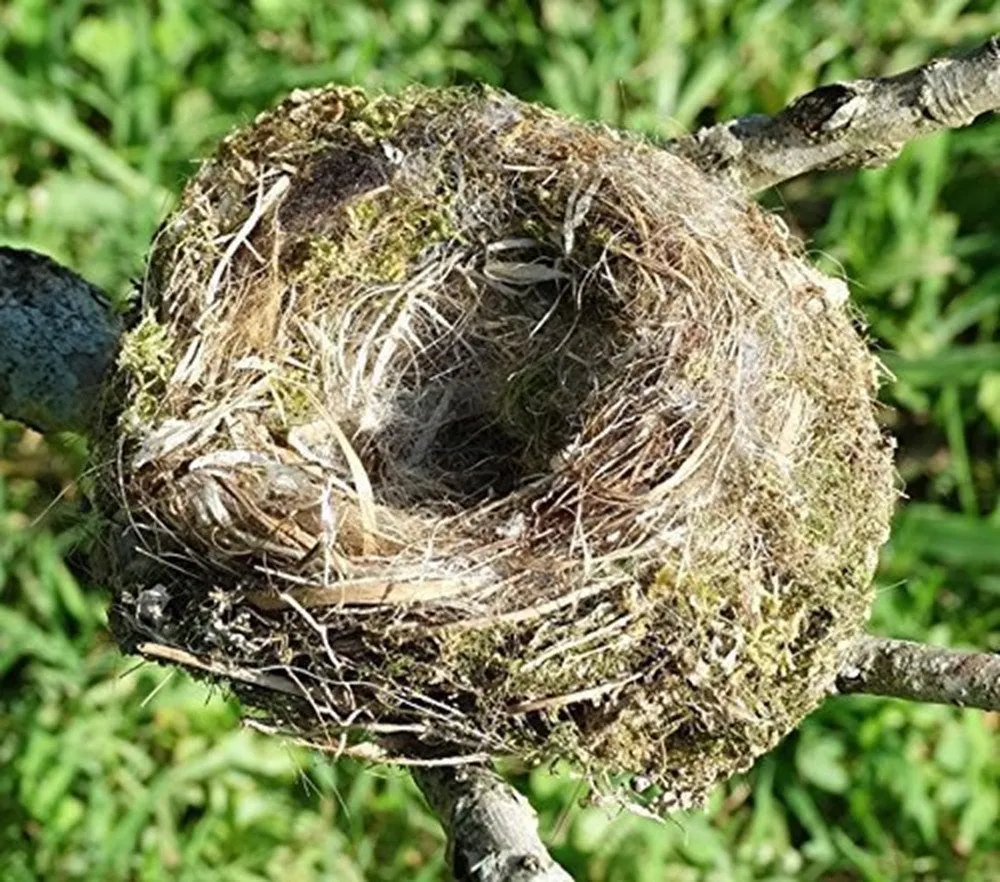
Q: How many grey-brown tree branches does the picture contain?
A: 4